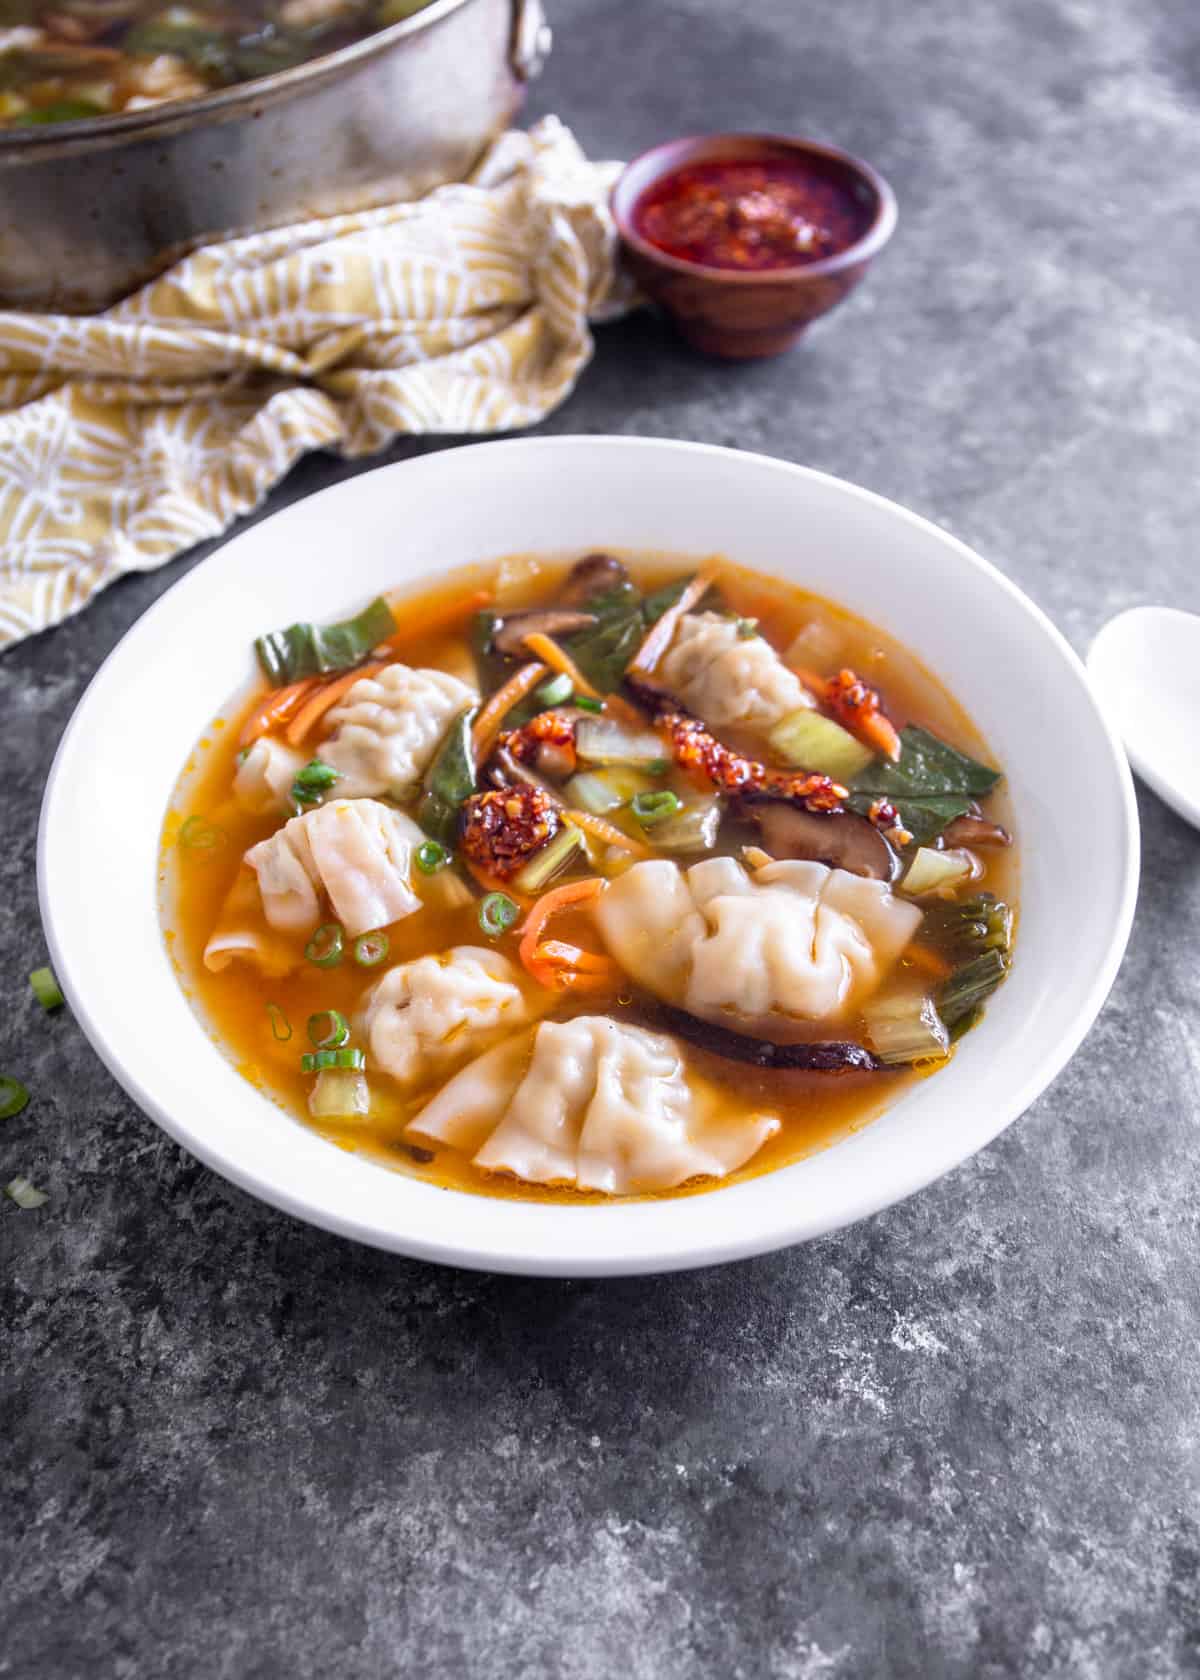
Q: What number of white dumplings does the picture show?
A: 6